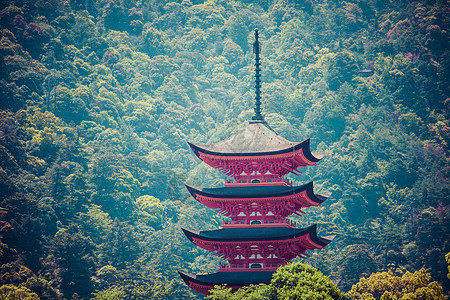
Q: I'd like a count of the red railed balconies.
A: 3